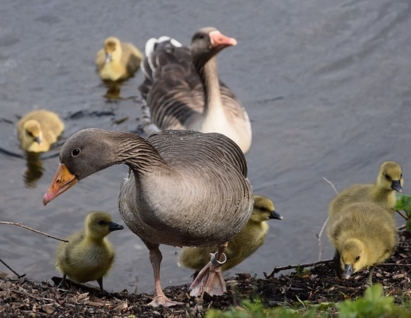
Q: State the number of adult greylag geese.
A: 2